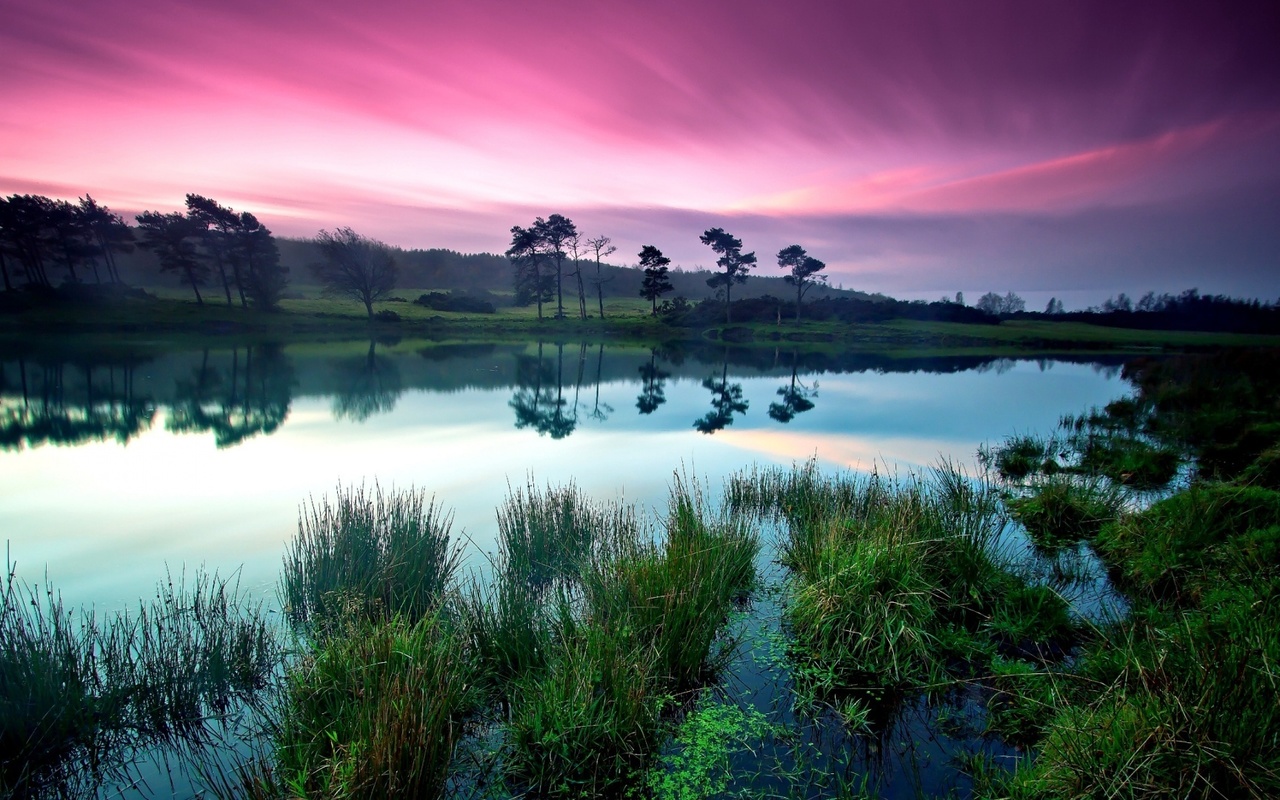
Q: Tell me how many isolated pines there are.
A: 3